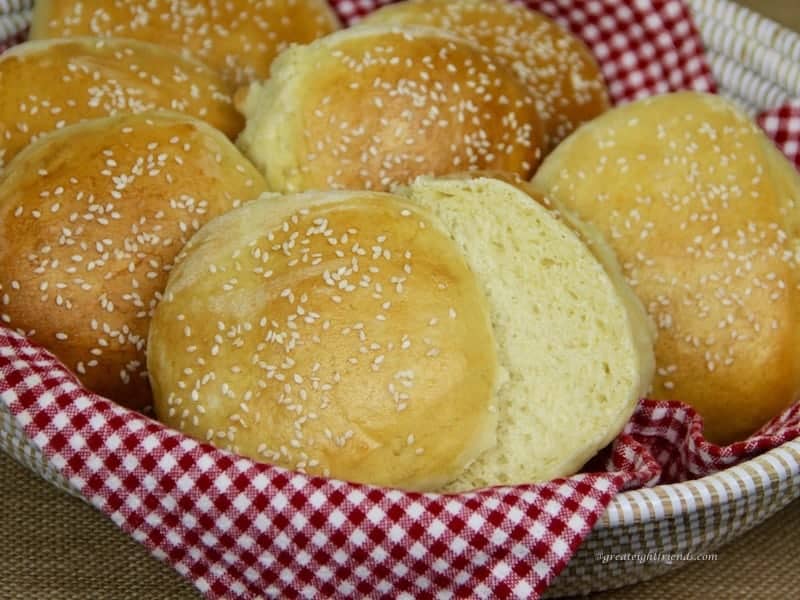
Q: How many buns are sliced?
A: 1